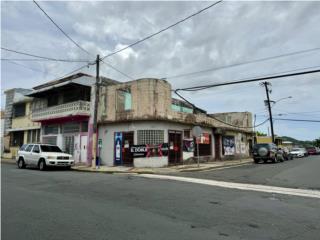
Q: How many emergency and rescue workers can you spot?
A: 0